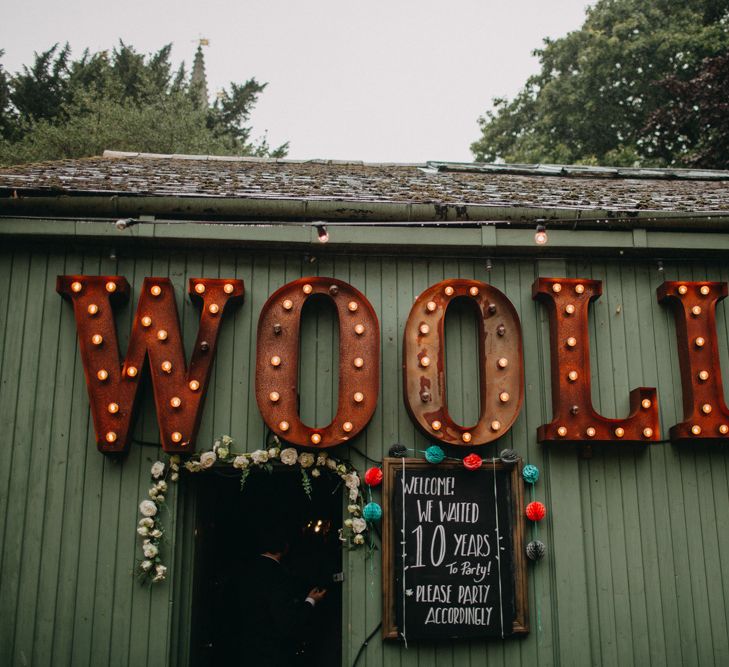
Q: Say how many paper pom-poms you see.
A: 9